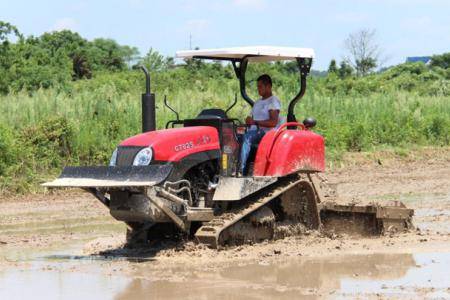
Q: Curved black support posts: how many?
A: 2